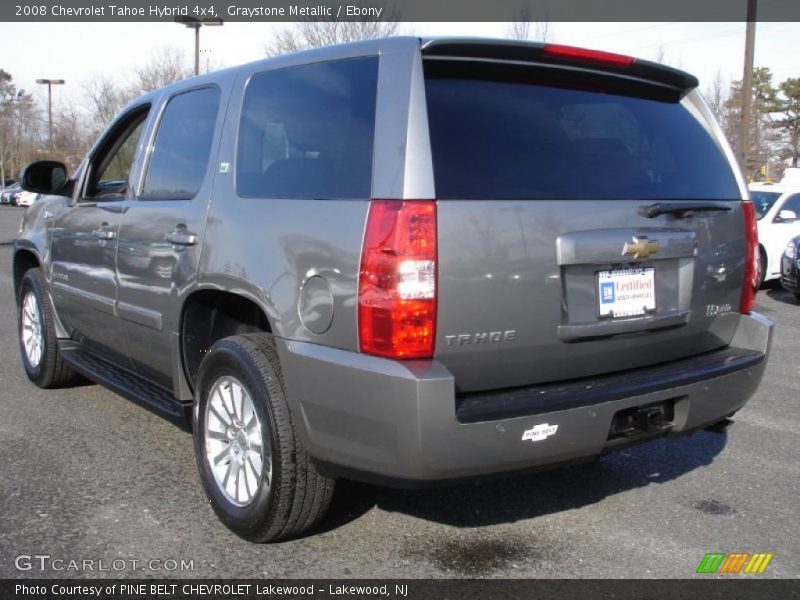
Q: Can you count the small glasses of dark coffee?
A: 0